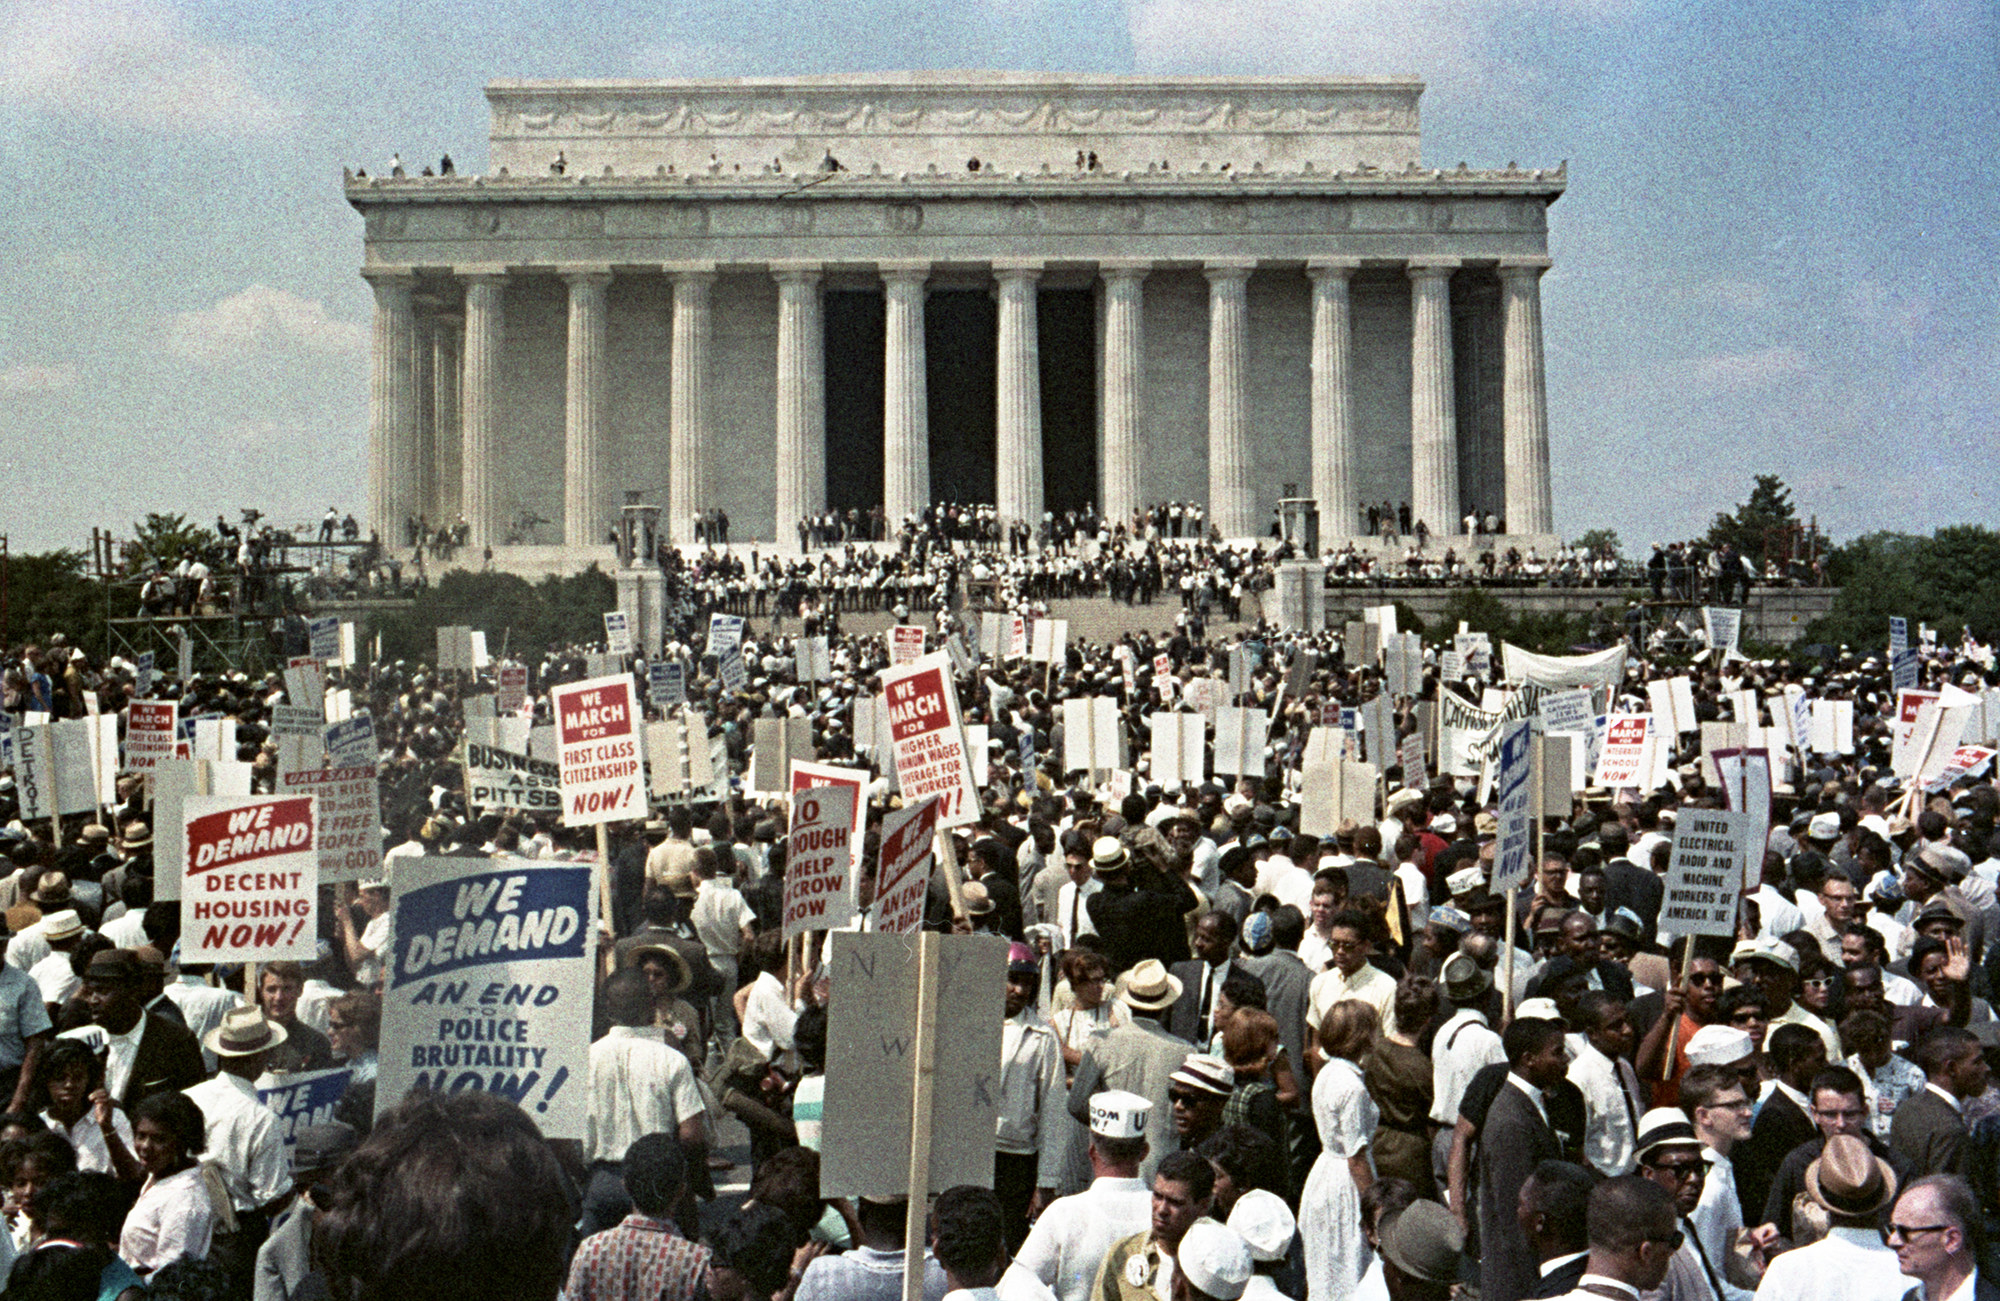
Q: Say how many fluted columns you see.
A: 12